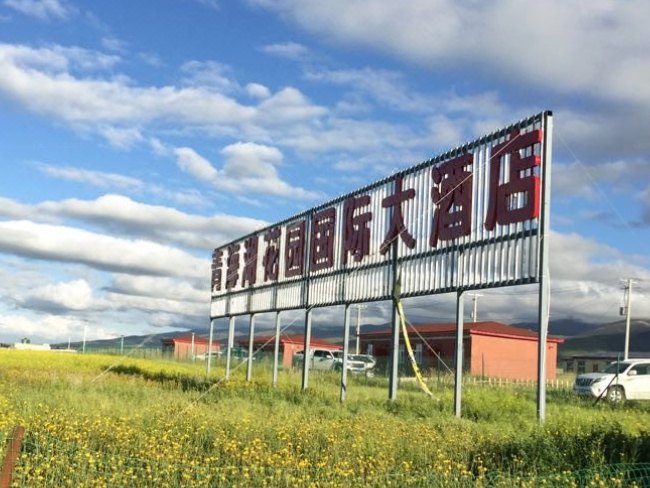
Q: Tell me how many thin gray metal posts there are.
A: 9